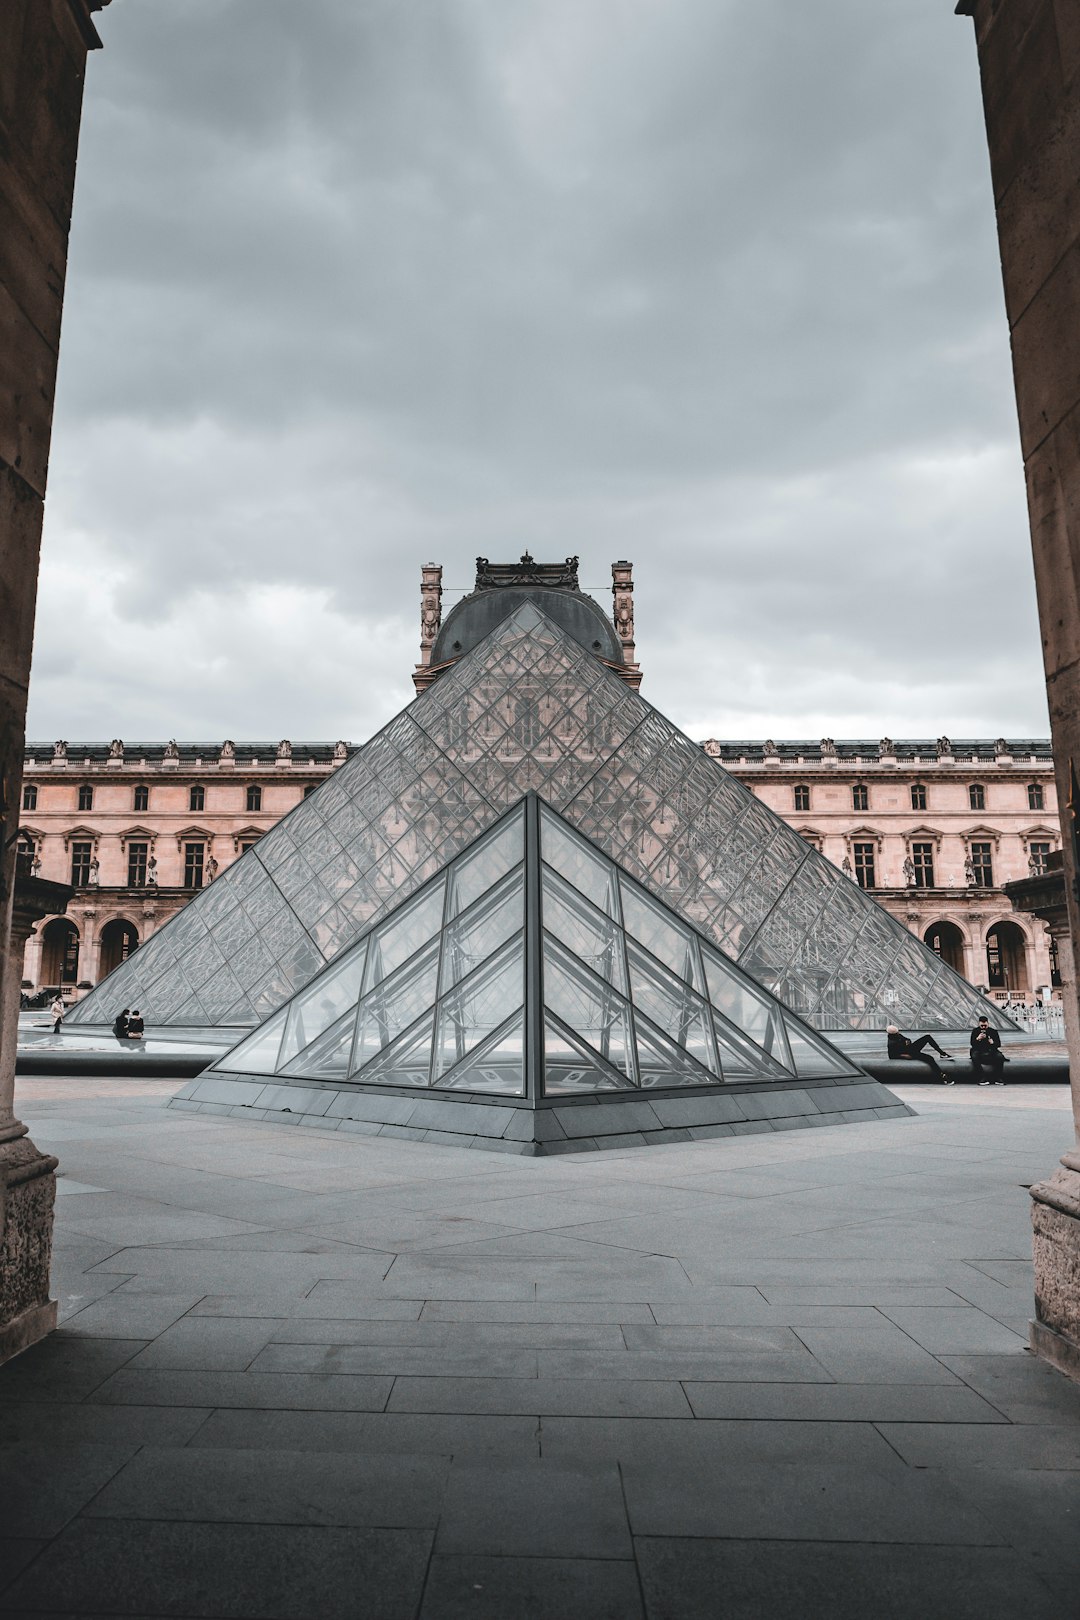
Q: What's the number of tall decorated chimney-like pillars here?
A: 2